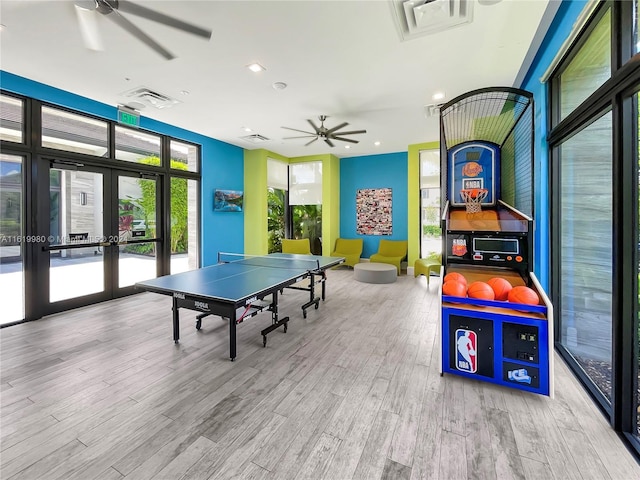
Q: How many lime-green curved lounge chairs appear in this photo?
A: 4